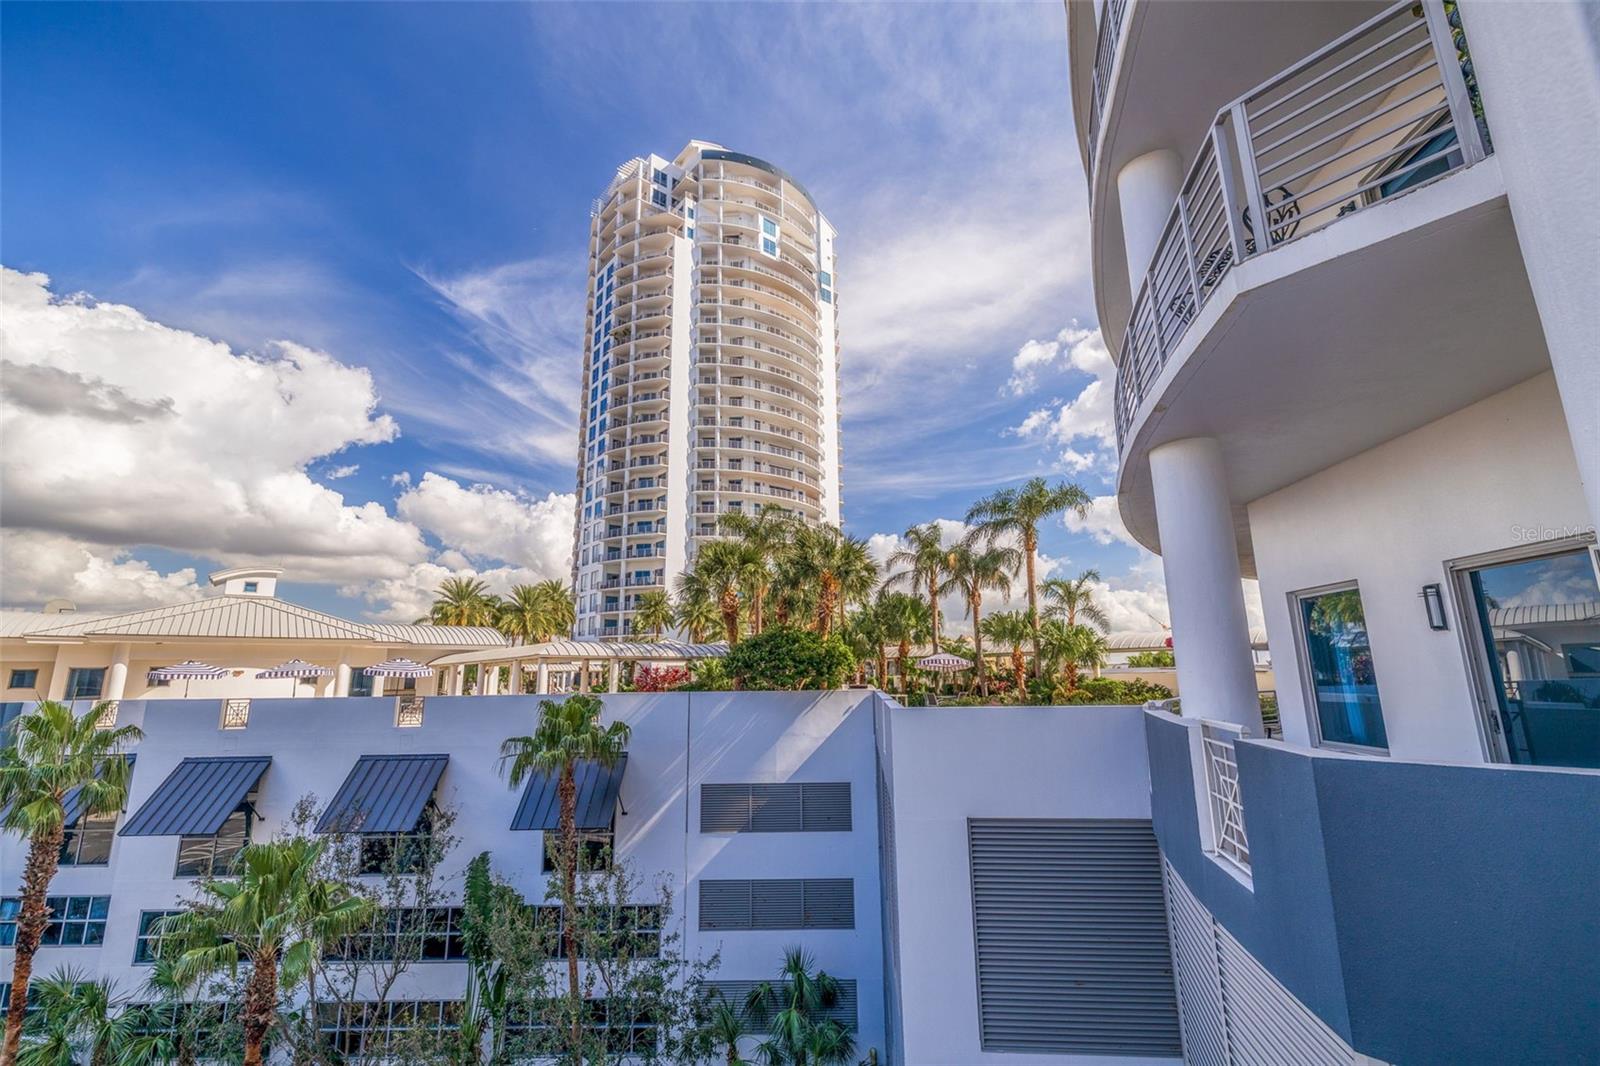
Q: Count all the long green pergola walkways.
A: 0